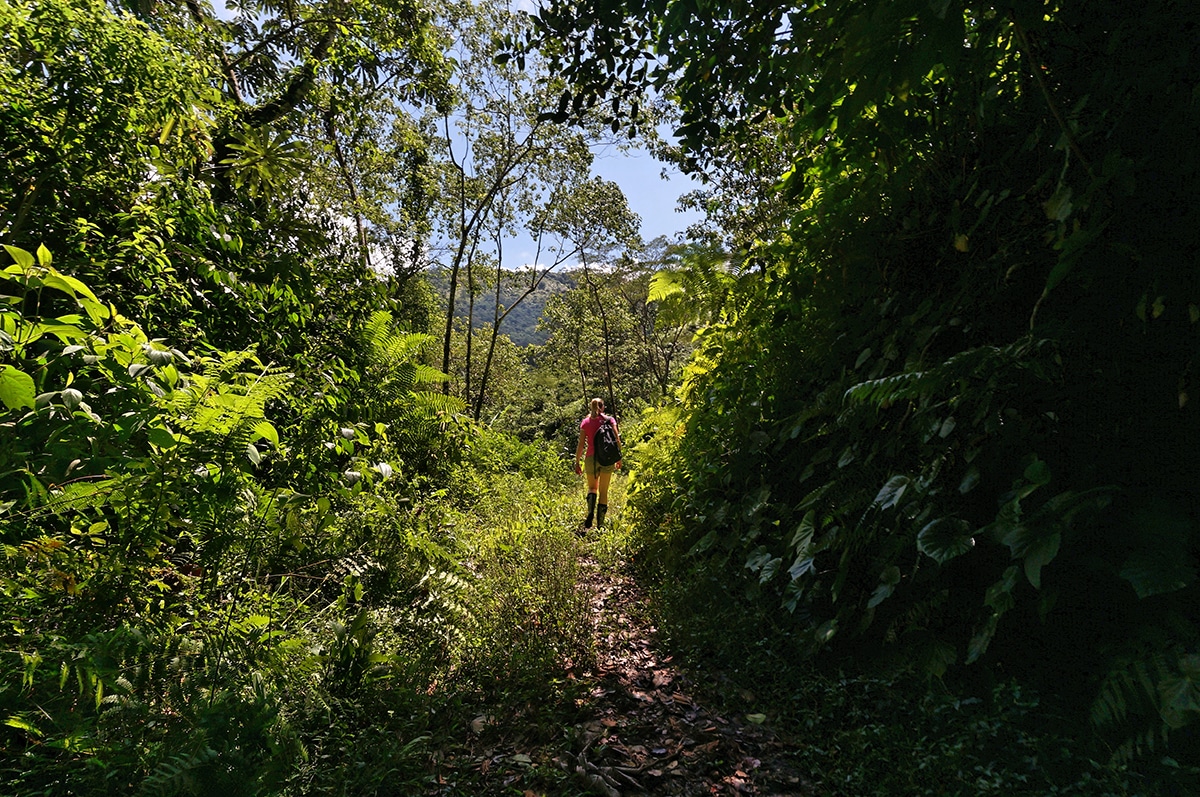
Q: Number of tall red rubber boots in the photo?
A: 0